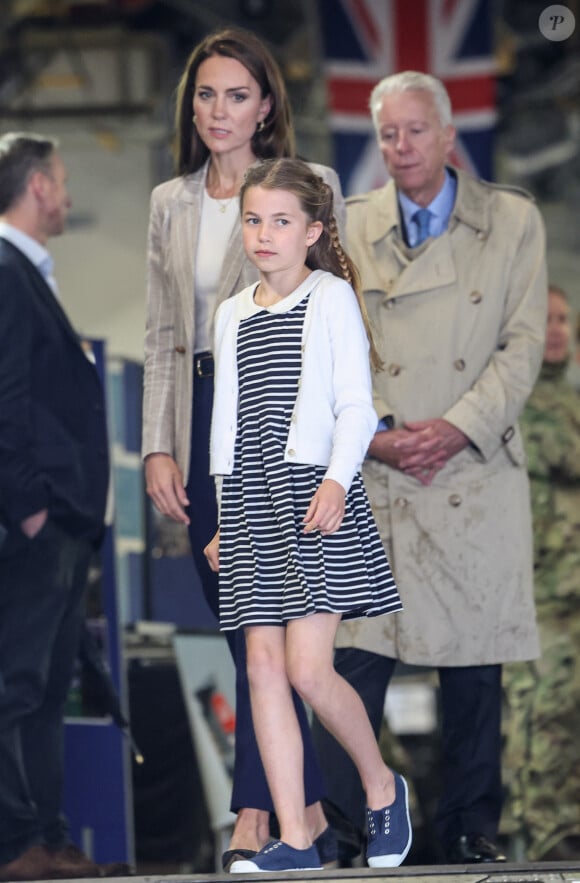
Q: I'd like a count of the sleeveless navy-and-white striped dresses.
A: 1